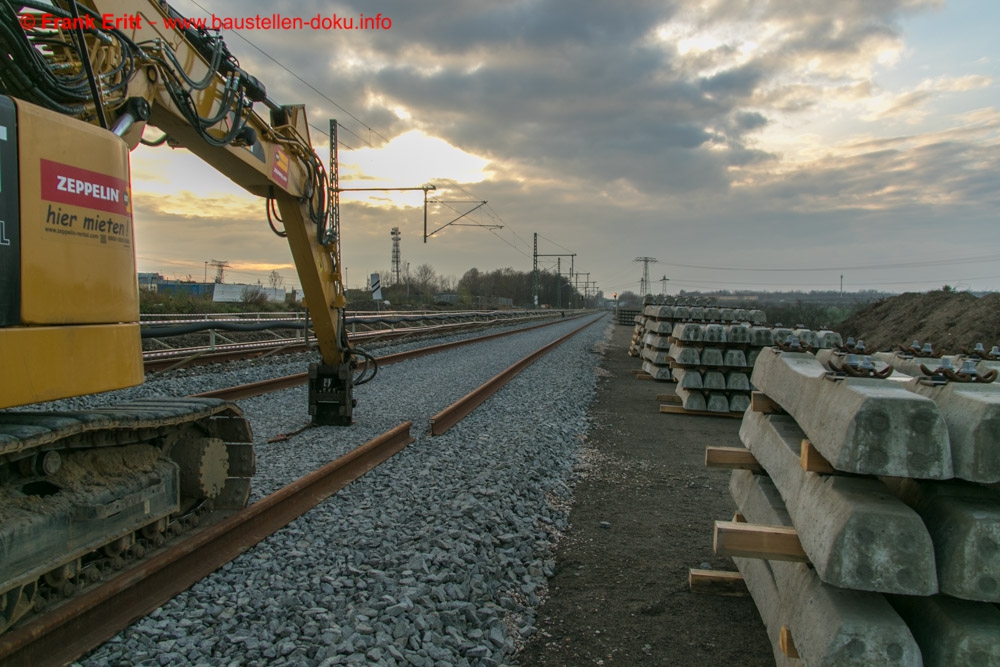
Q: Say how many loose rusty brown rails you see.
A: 3